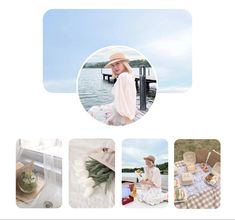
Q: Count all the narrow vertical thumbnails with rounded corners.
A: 4